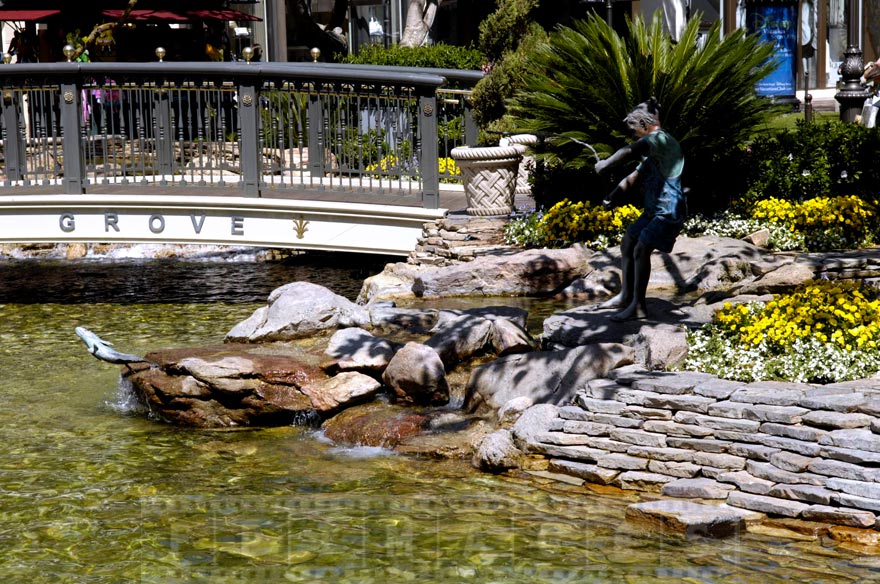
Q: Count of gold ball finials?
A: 5